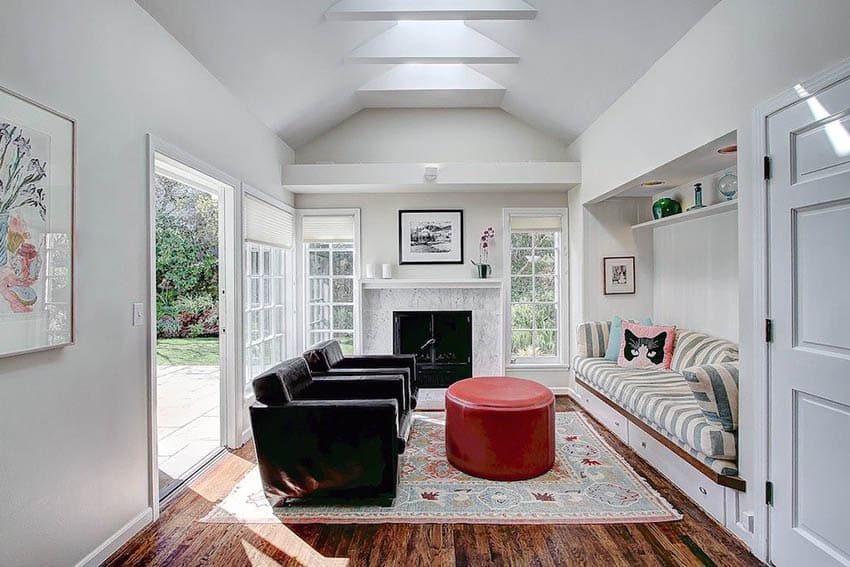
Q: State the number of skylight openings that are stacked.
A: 3